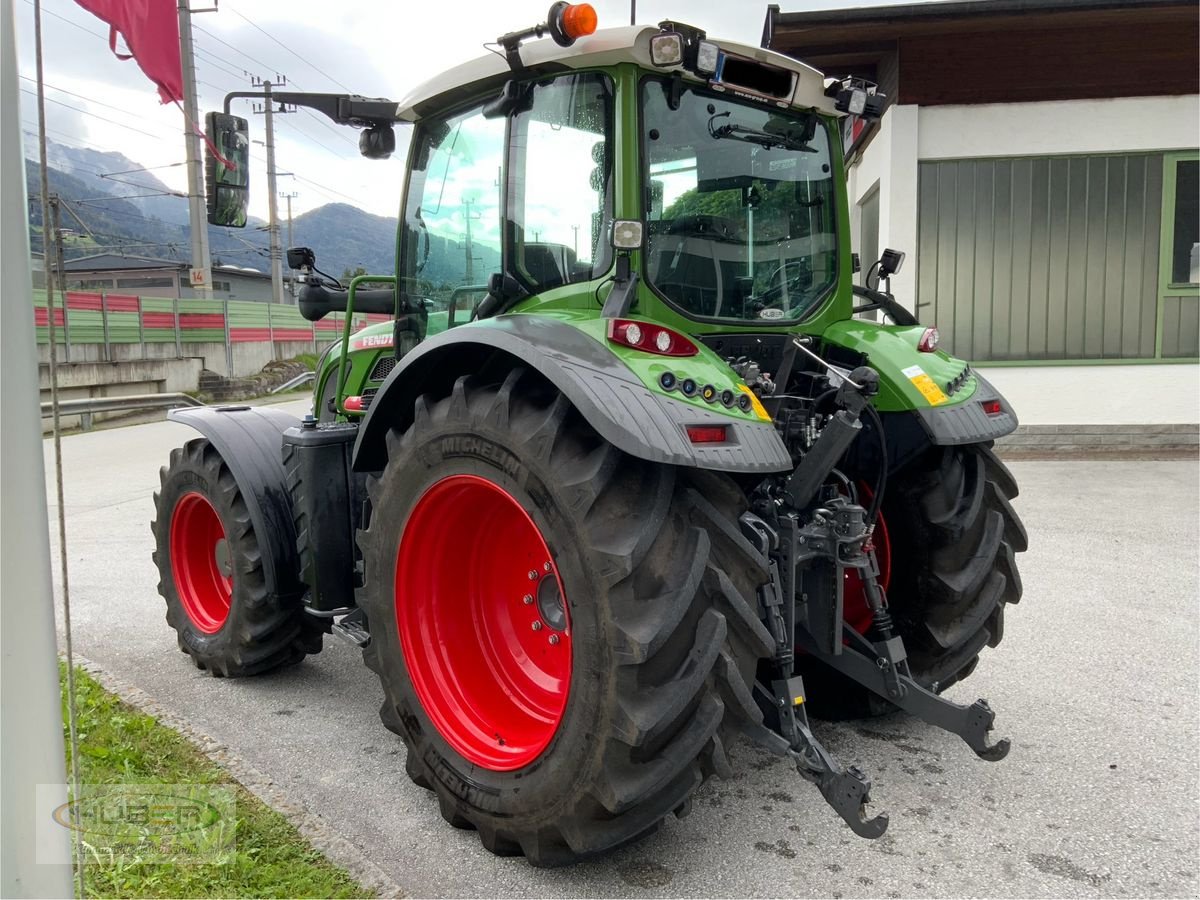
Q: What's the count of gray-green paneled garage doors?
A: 1